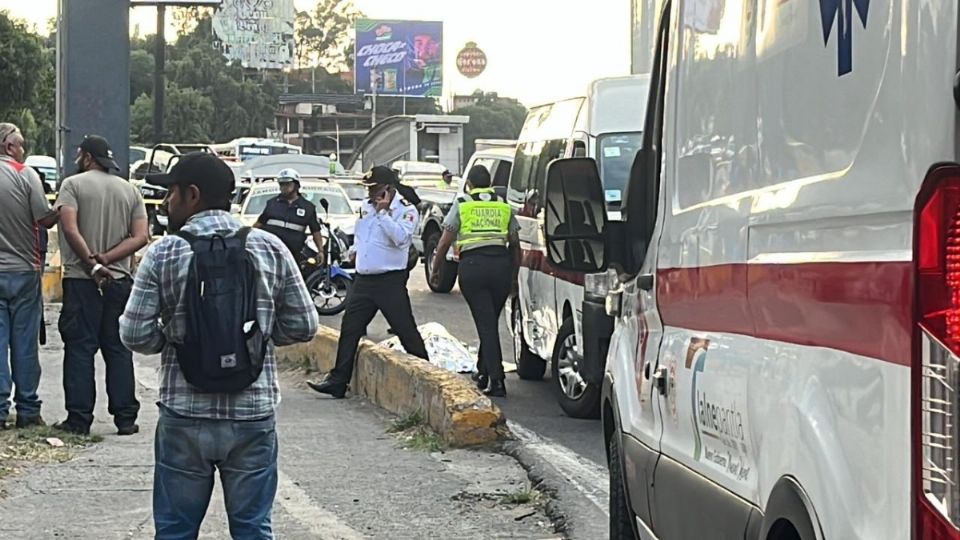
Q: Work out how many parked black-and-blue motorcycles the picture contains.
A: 1